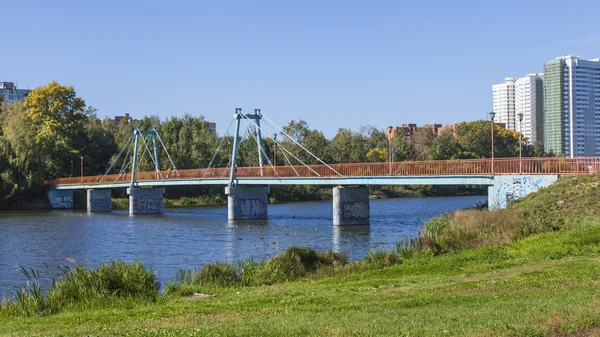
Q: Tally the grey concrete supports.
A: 4